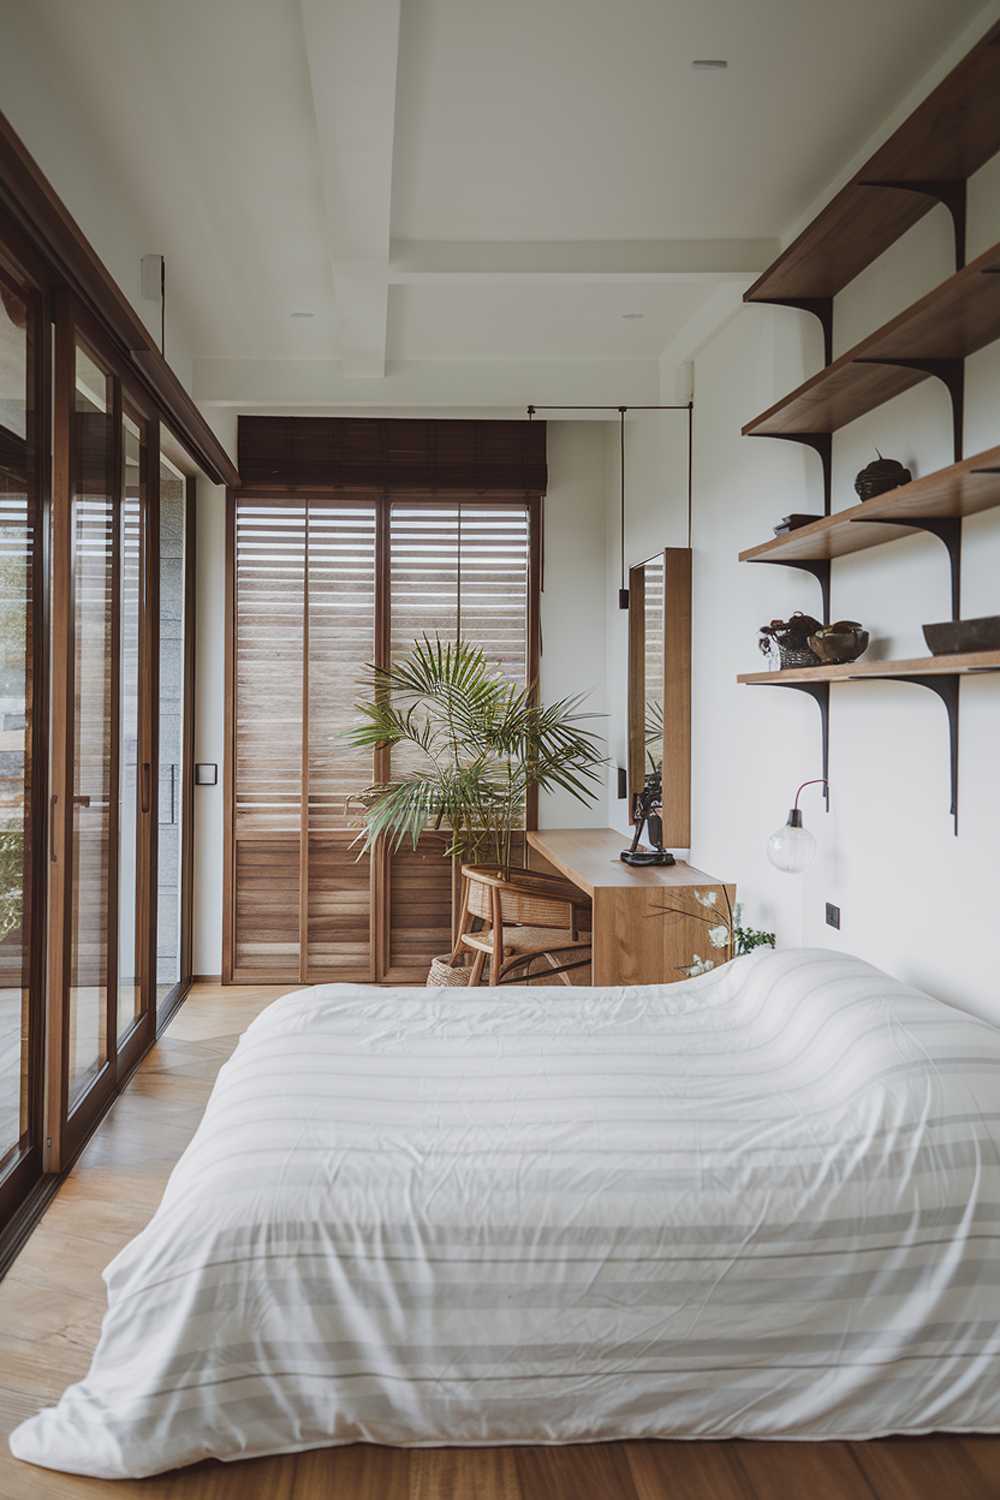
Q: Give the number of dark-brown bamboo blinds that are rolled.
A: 1